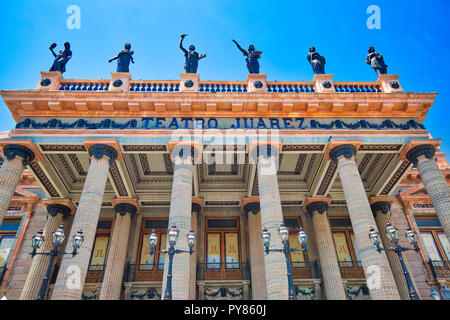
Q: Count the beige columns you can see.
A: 12